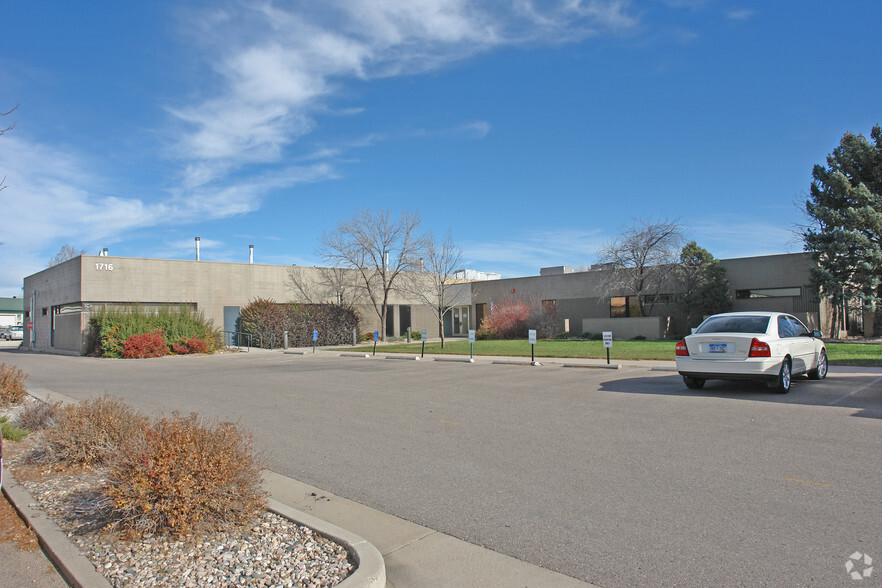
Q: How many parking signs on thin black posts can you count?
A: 6